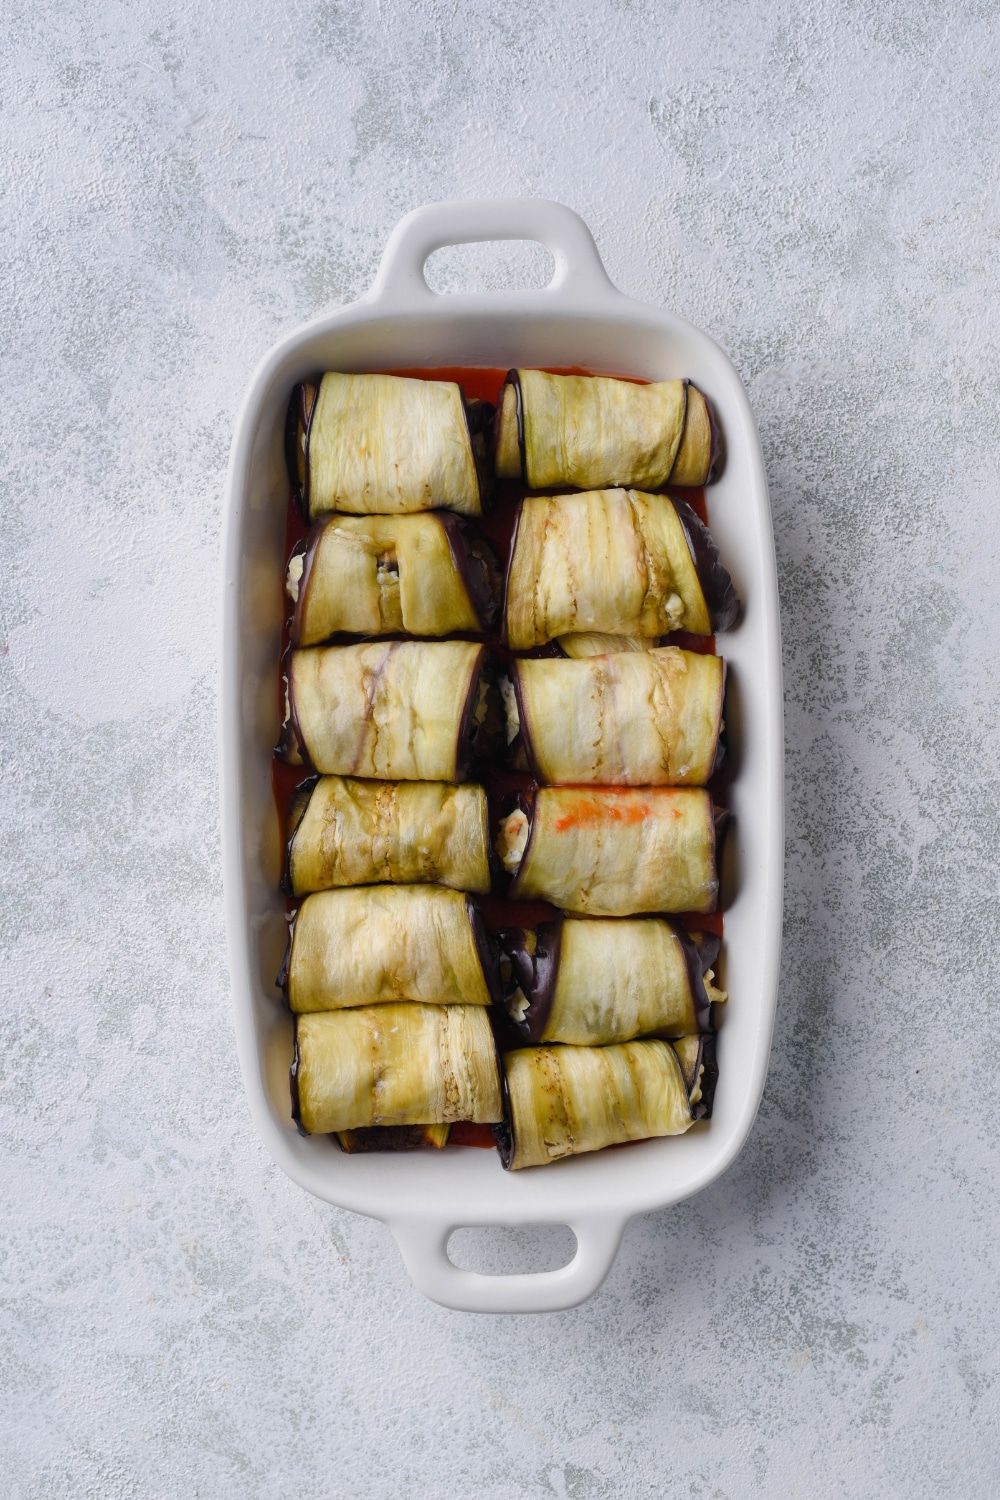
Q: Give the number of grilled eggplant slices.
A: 12